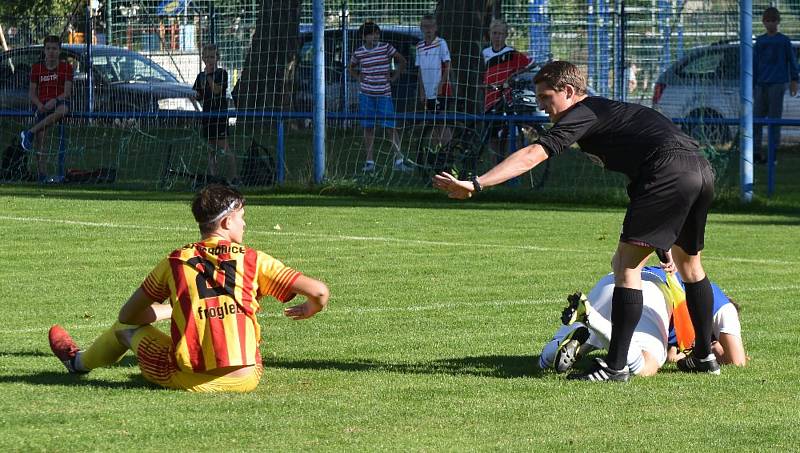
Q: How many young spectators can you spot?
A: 6